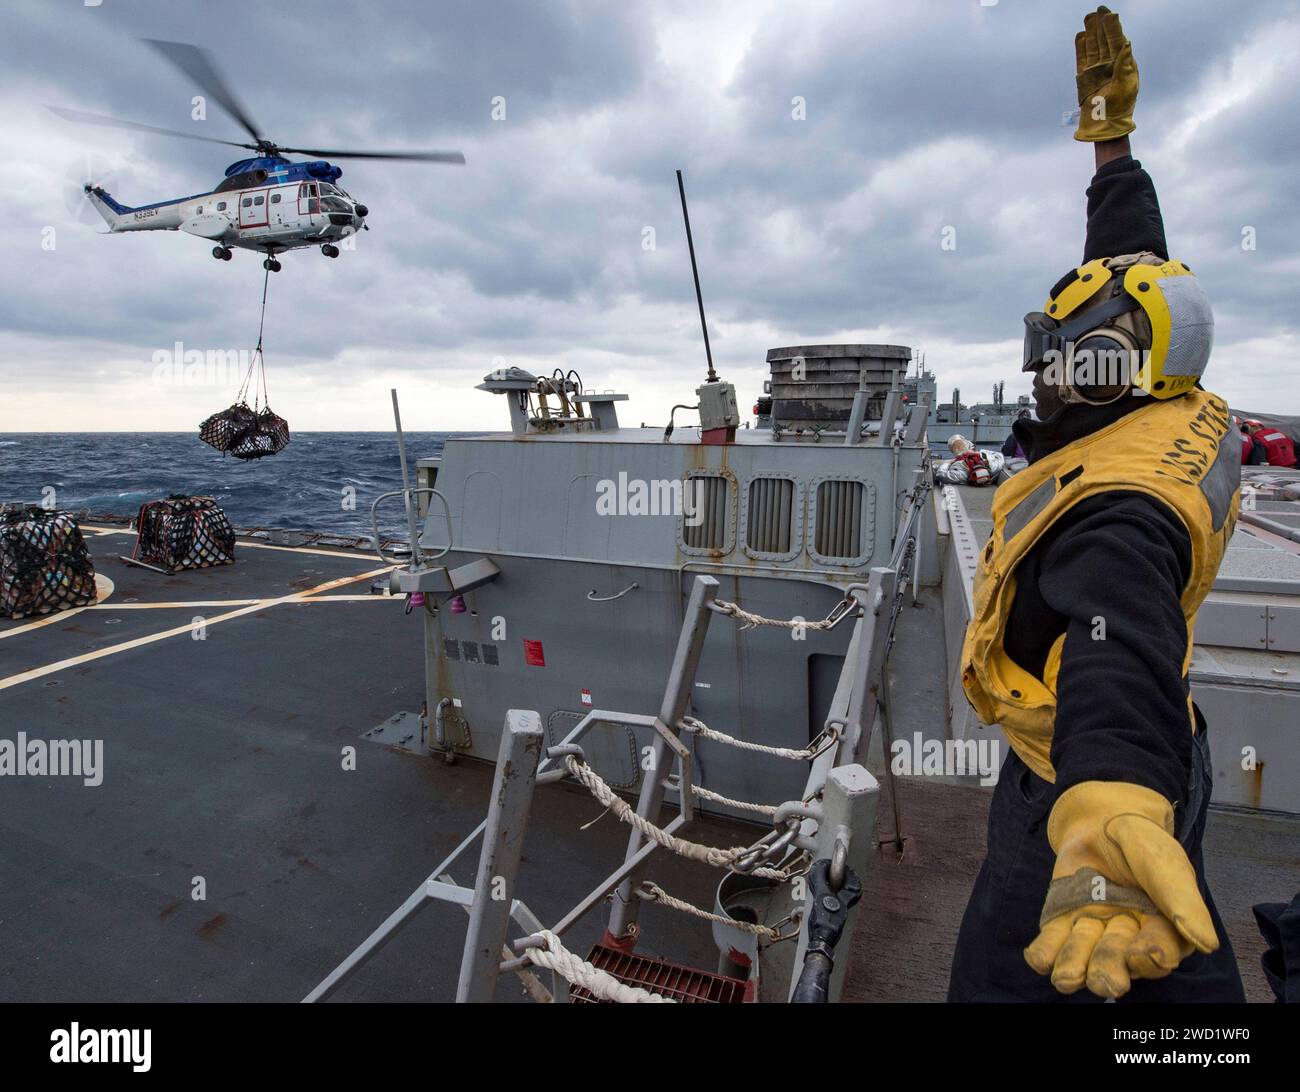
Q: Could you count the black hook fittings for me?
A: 1